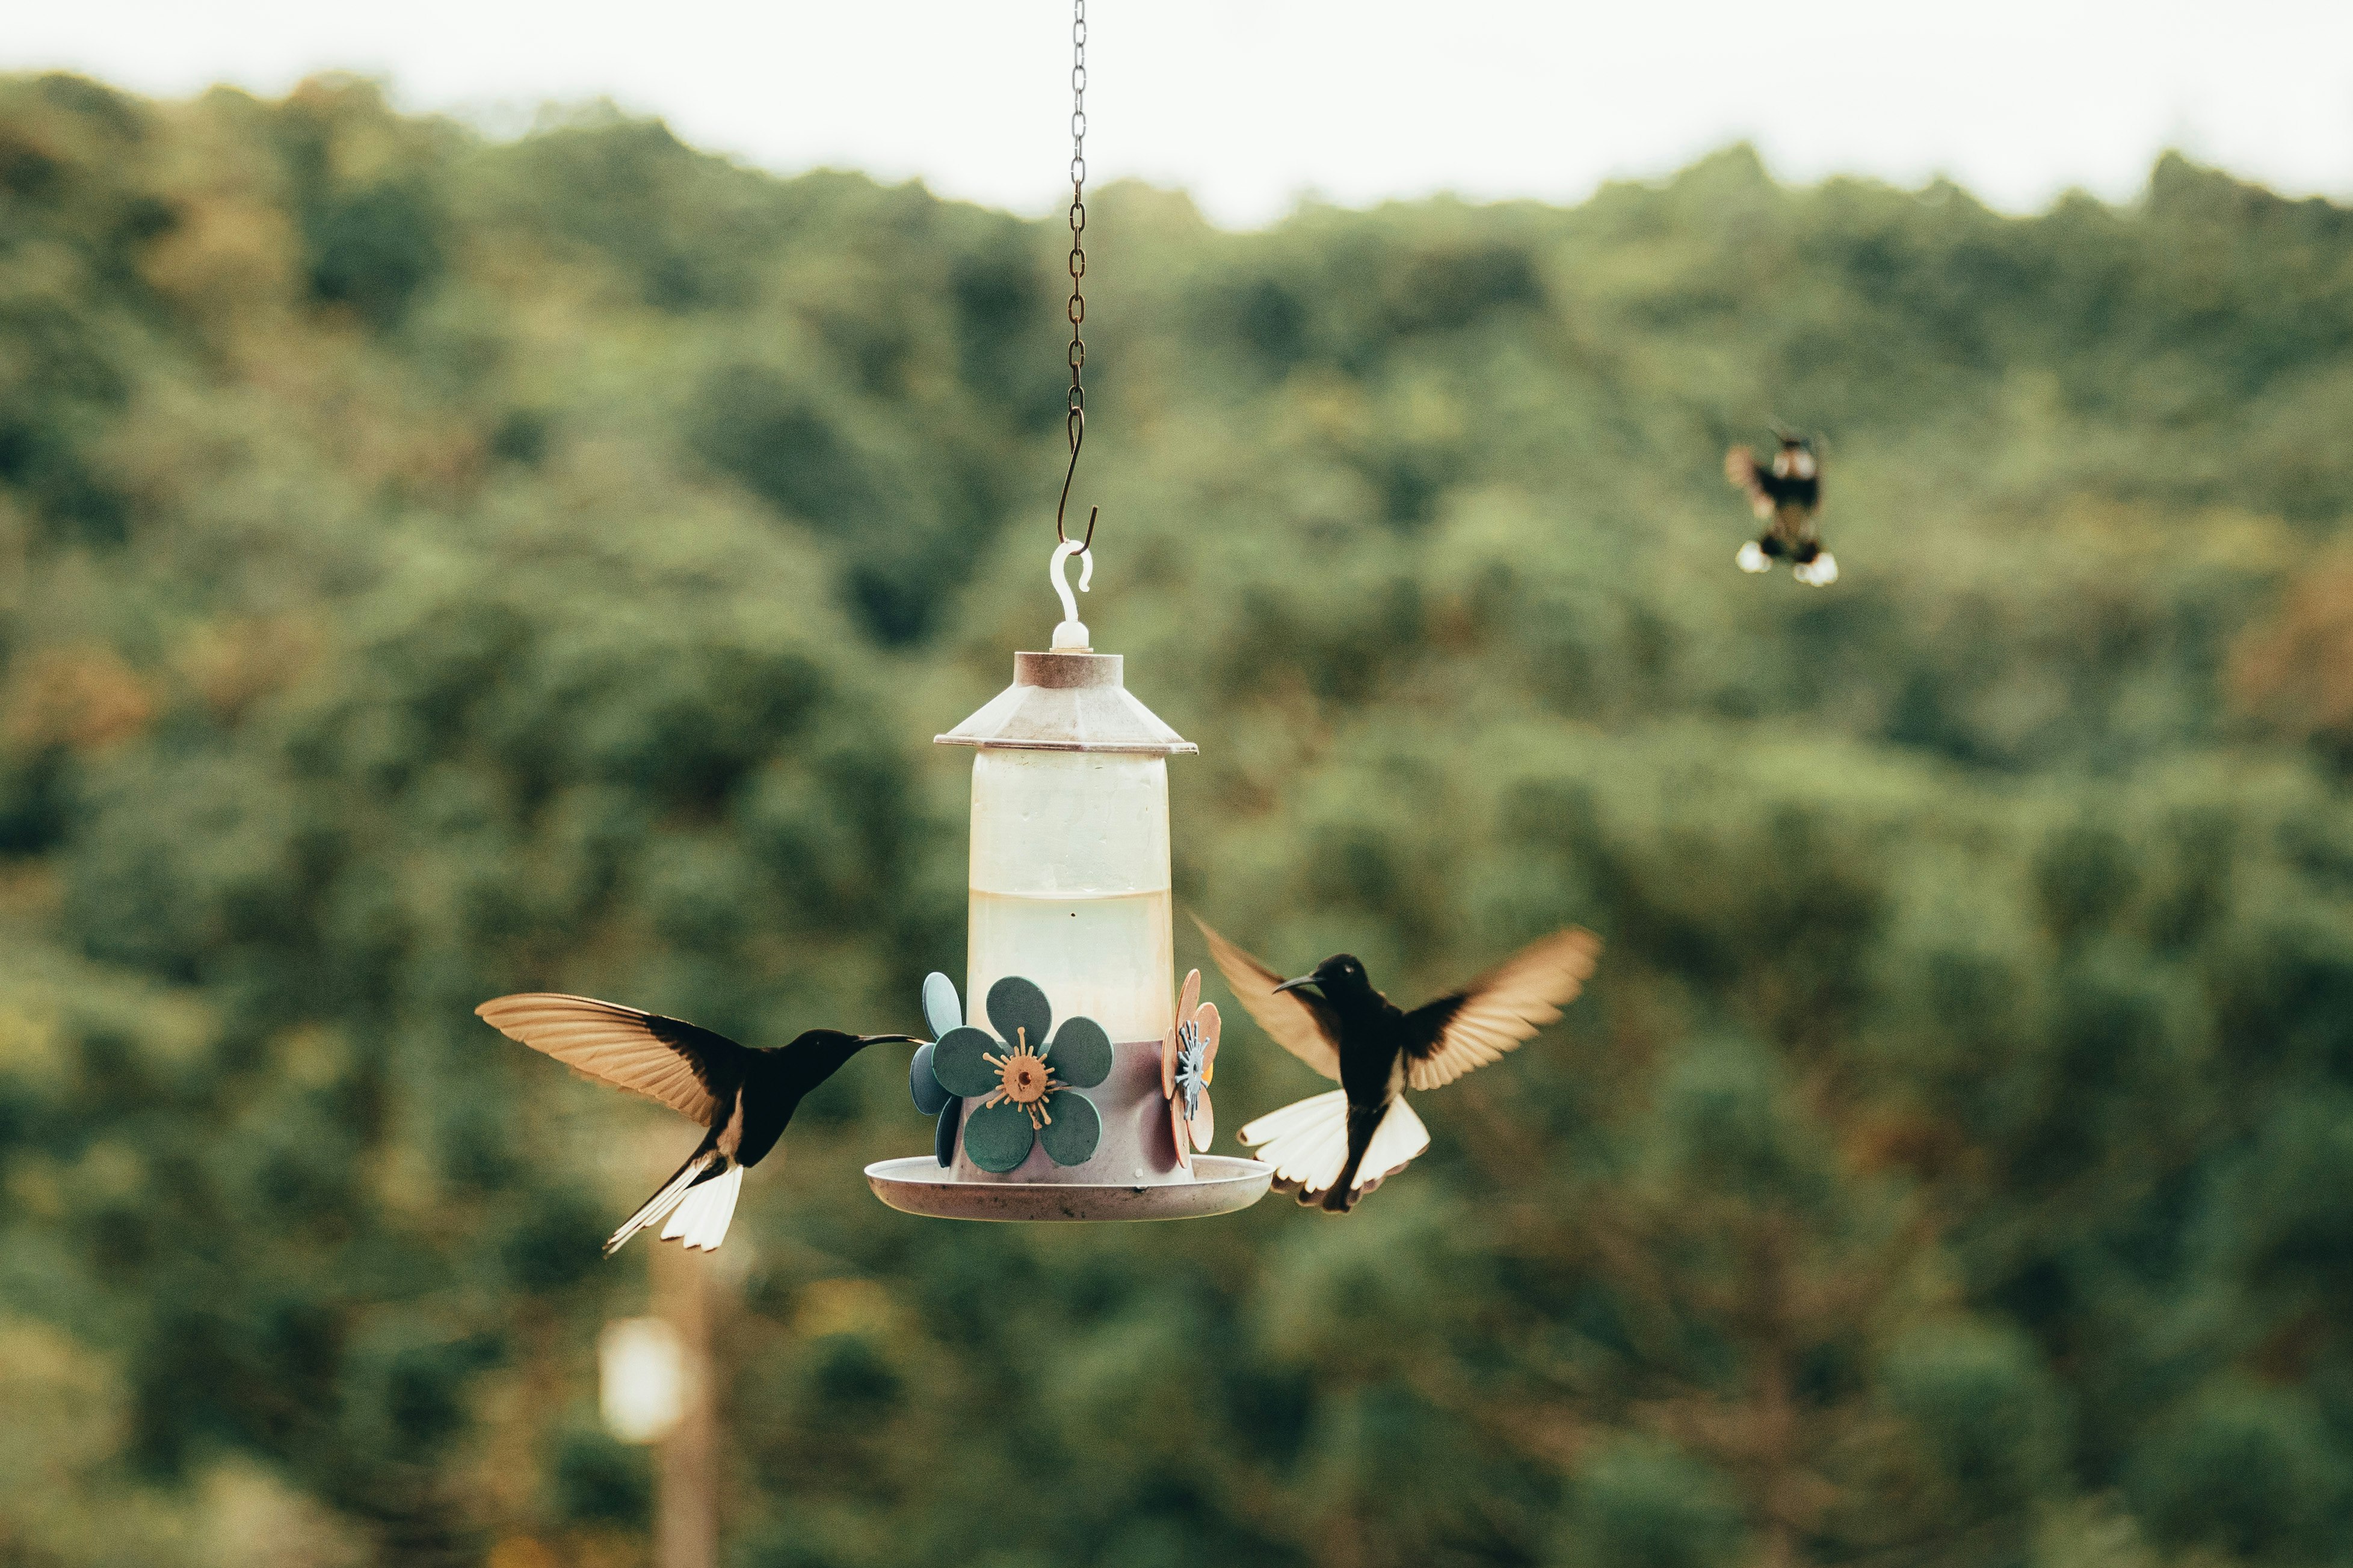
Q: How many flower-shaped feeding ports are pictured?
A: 3